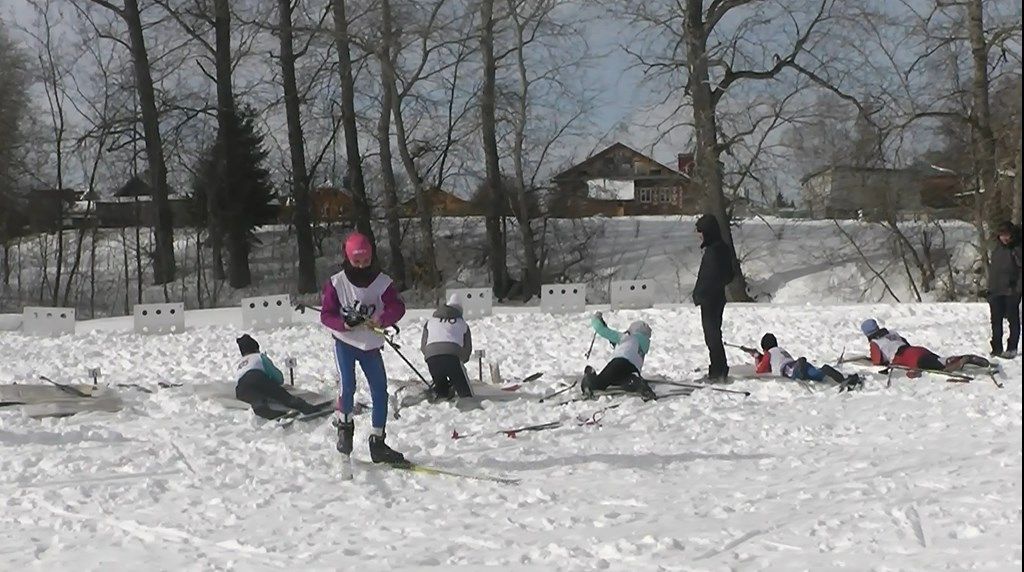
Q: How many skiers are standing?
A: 1